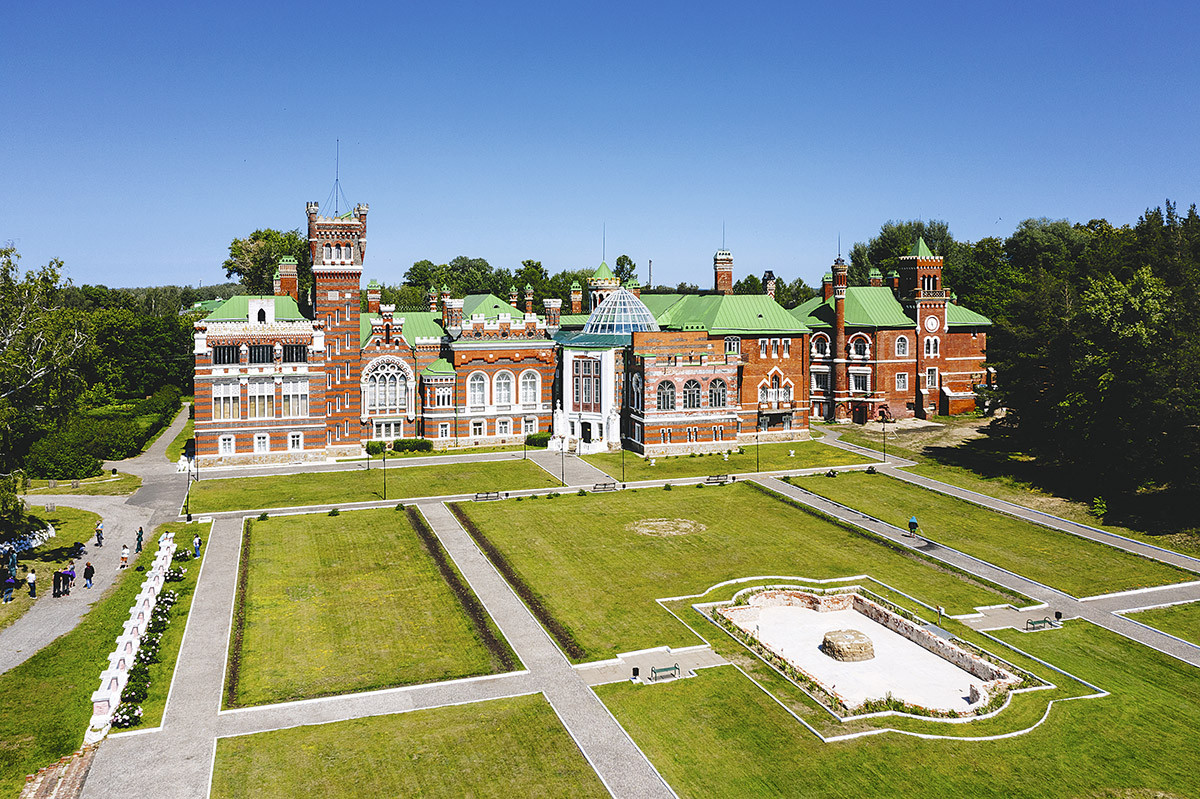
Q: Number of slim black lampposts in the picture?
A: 10